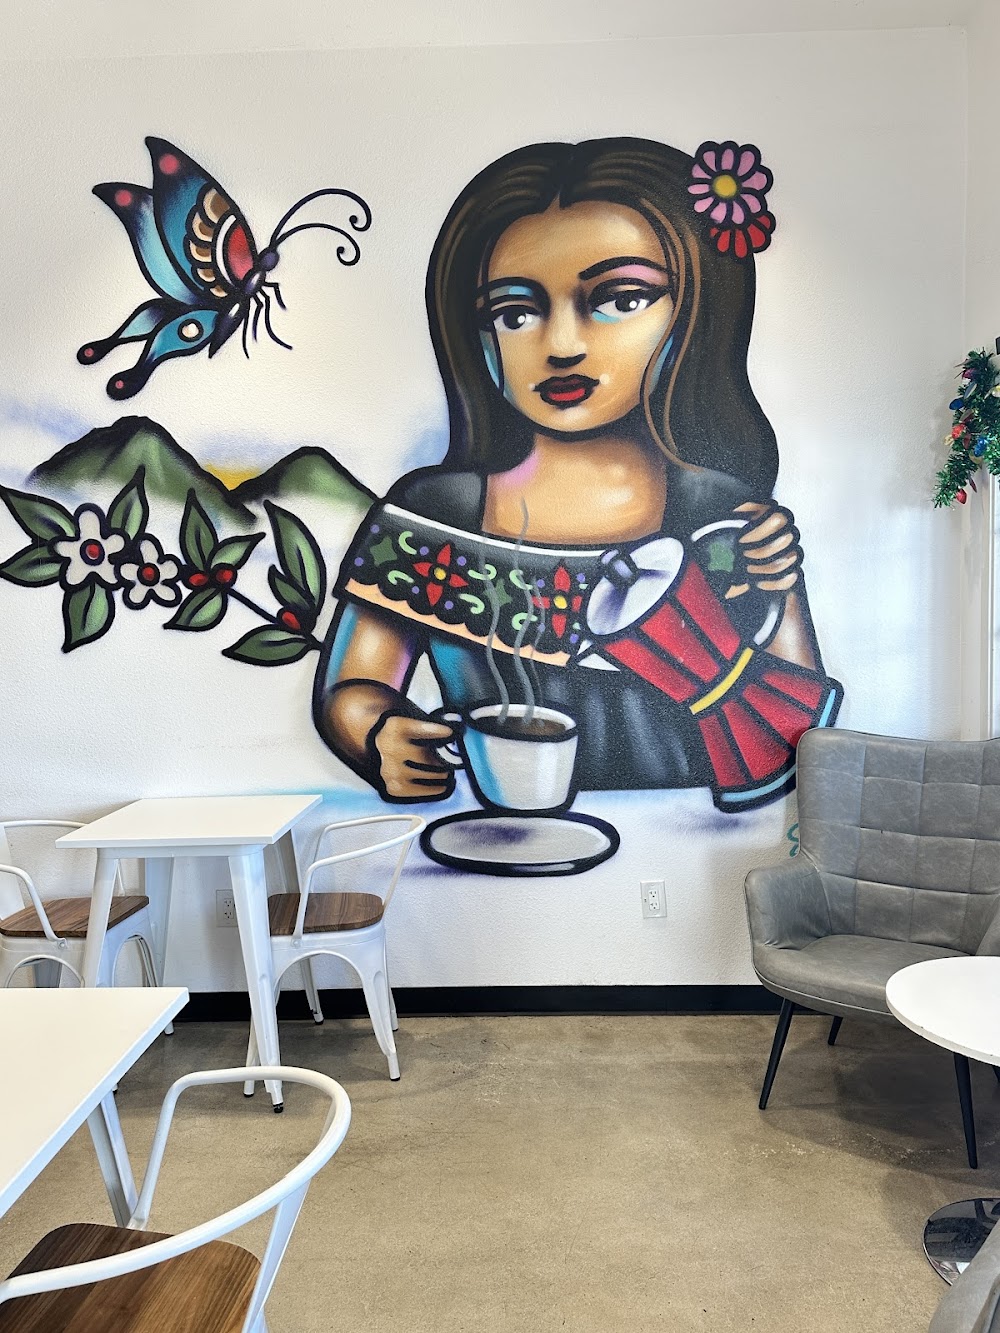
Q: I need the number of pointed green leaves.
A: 10